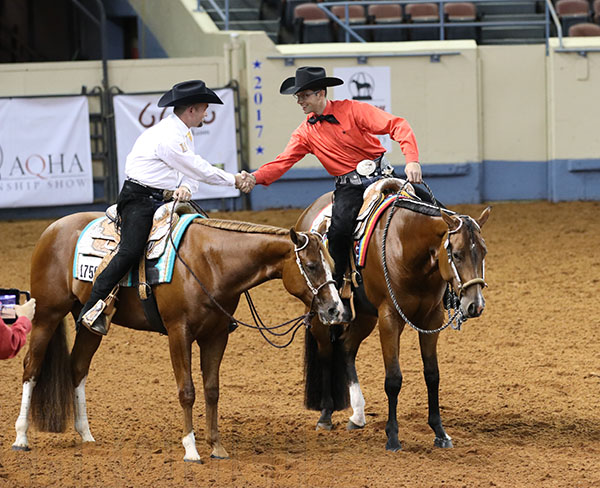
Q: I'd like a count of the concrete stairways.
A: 2